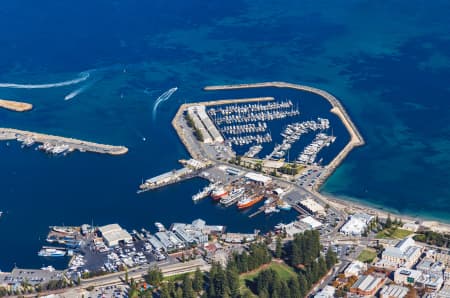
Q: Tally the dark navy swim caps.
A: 0